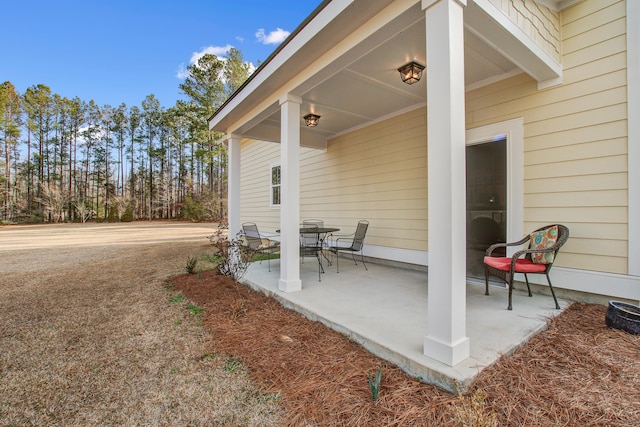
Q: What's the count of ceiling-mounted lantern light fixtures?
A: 2